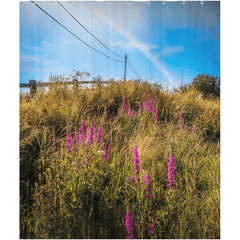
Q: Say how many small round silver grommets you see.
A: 10